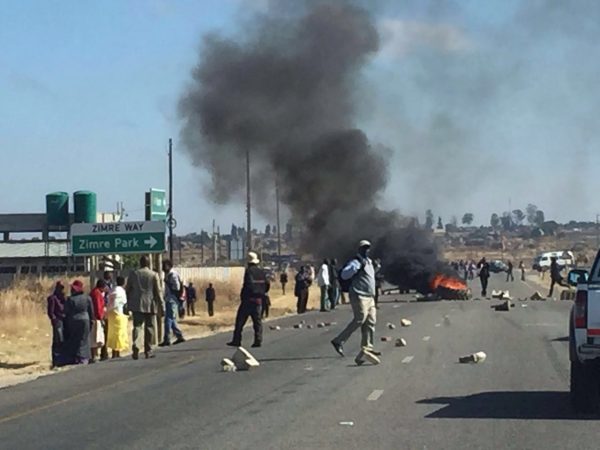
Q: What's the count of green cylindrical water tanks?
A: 2